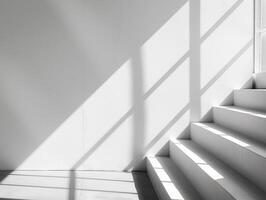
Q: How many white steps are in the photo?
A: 6